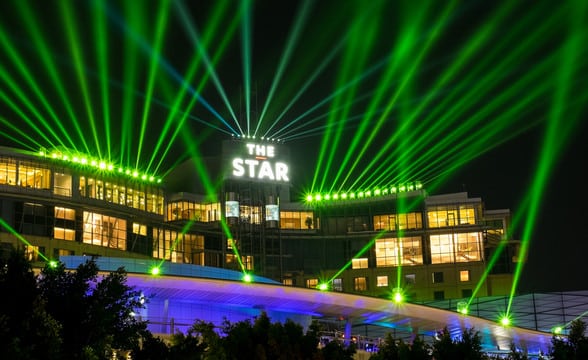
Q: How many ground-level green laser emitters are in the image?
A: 8